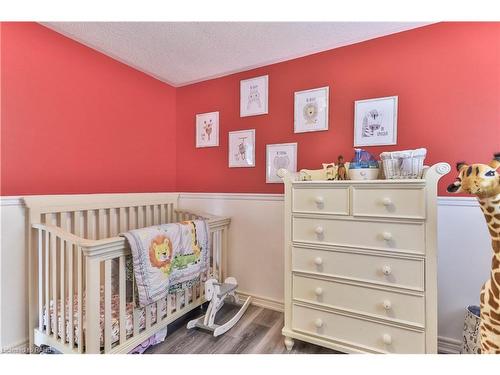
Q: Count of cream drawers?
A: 6